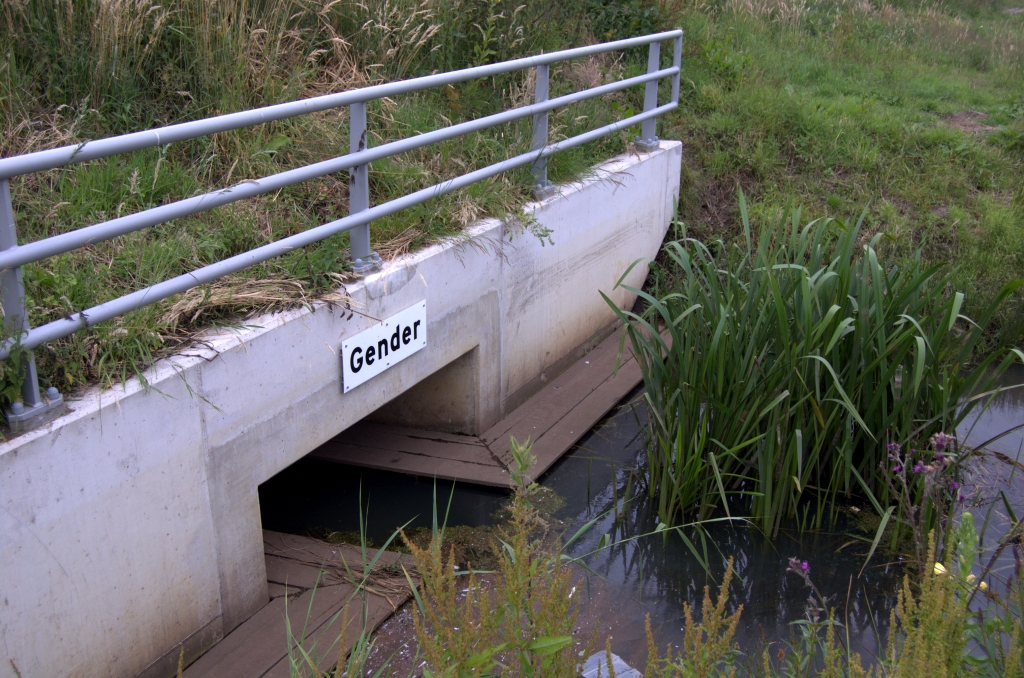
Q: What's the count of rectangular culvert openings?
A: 1